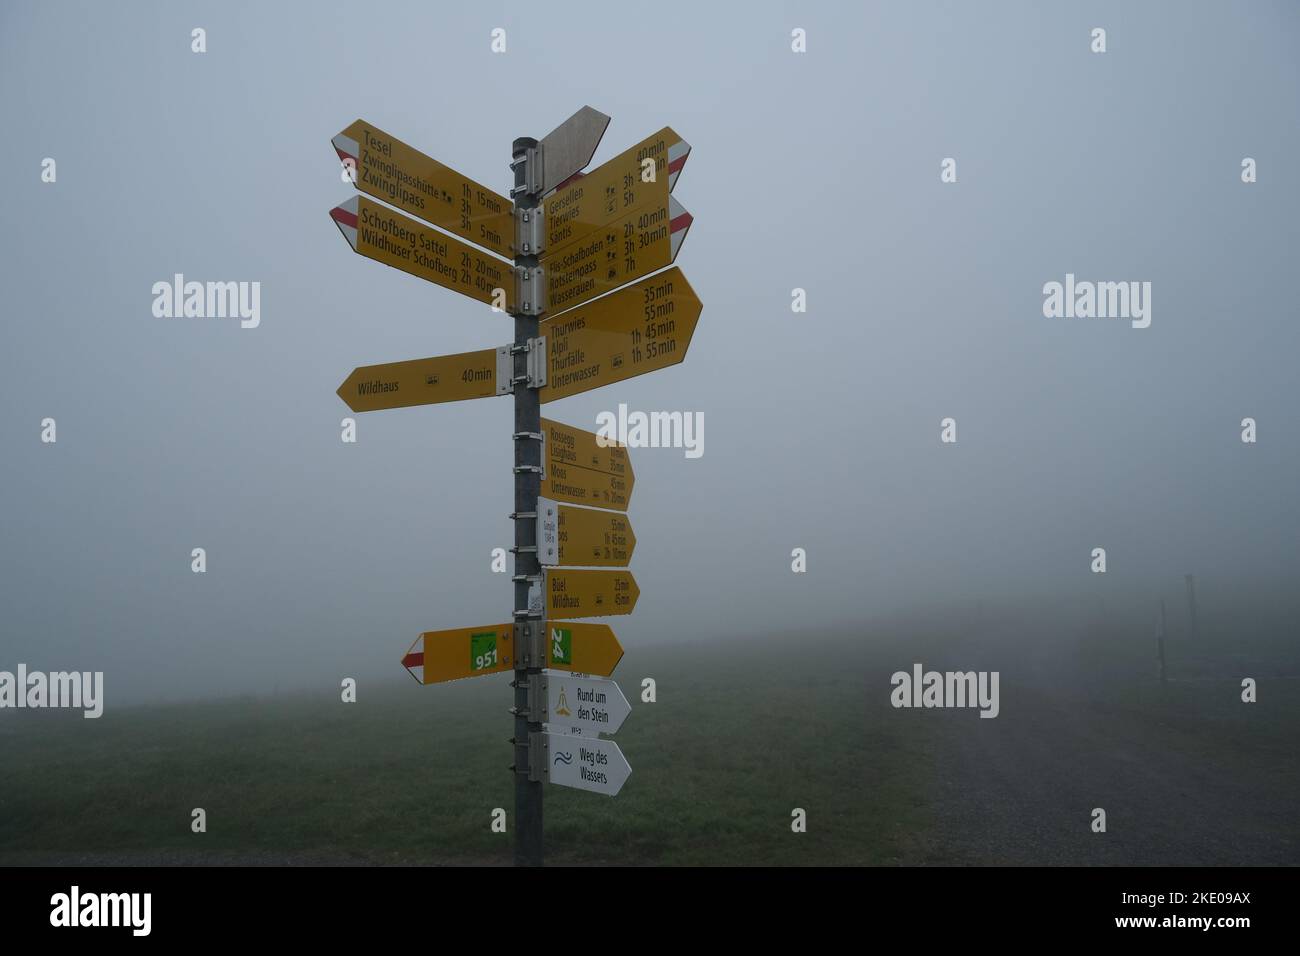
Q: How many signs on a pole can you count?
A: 14